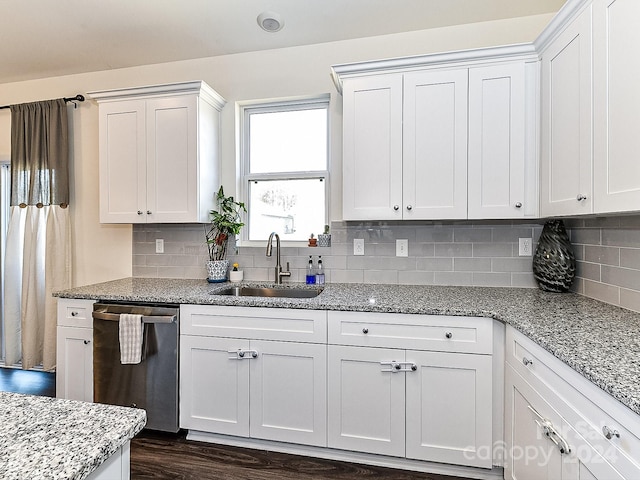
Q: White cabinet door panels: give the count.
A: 14